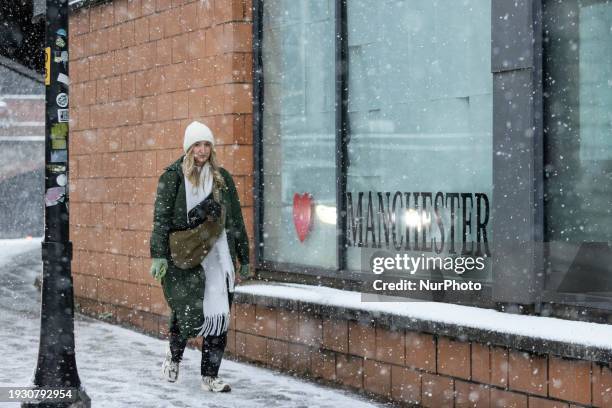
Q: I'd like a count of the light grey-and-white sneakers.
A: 2